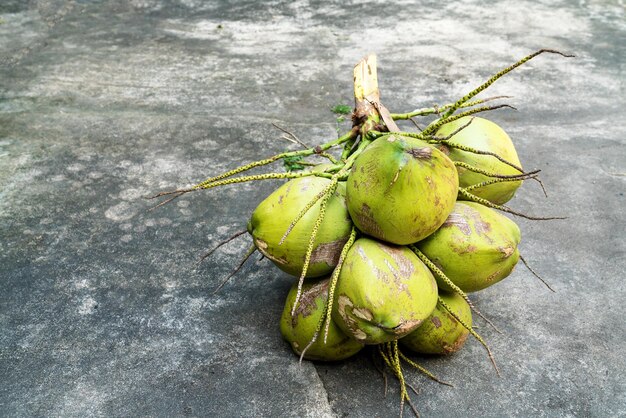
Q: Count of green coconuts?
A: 7